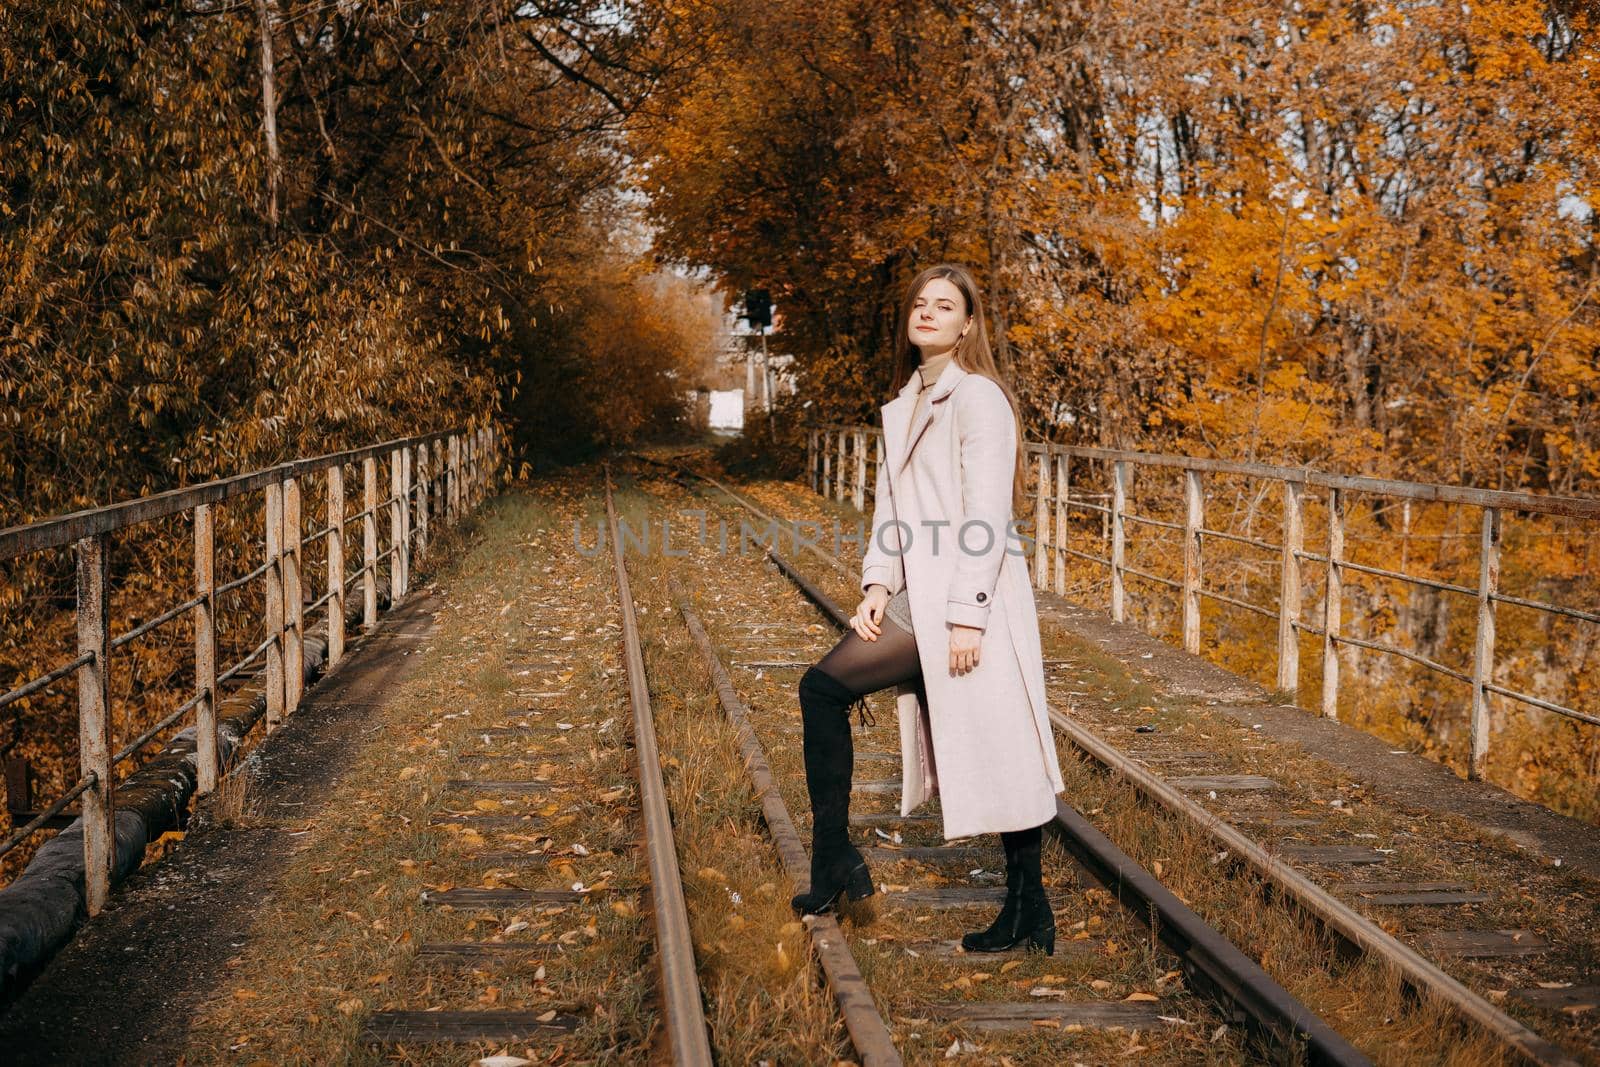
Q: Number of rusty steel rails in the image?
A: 4